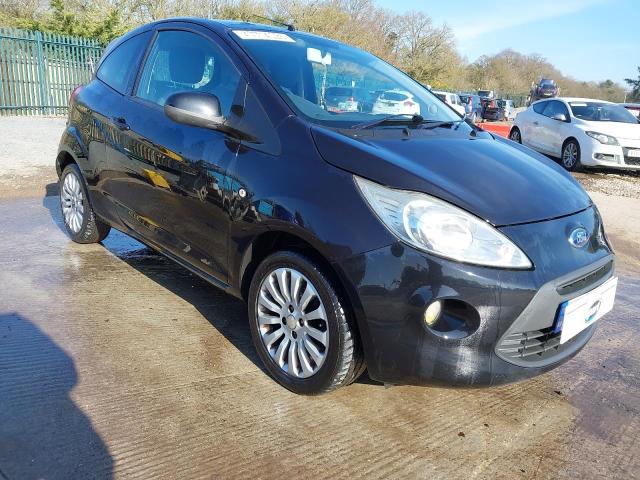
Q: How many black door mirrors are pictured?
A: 1